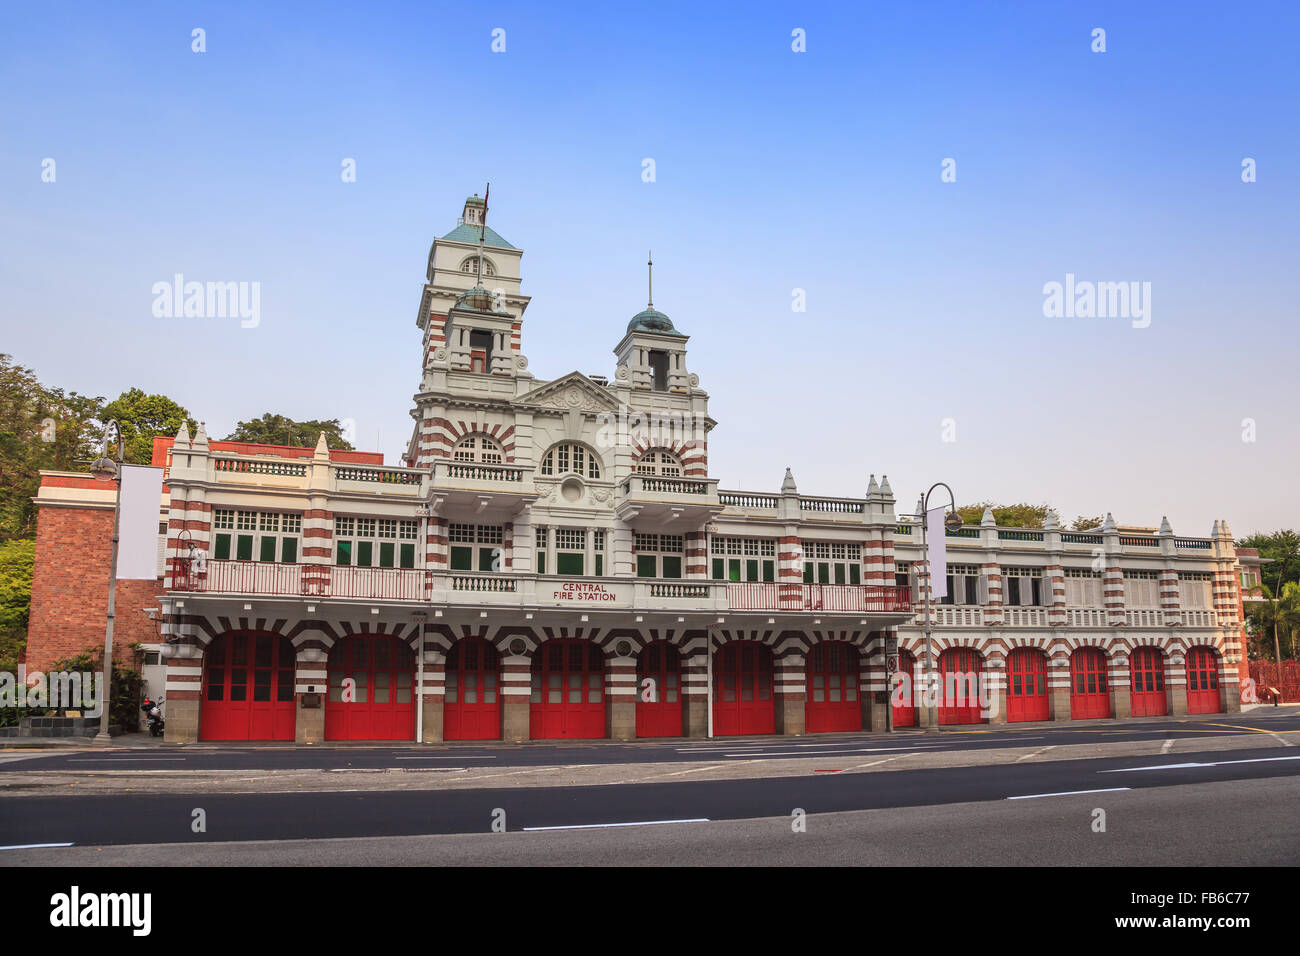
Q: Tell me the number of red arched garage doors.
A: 13